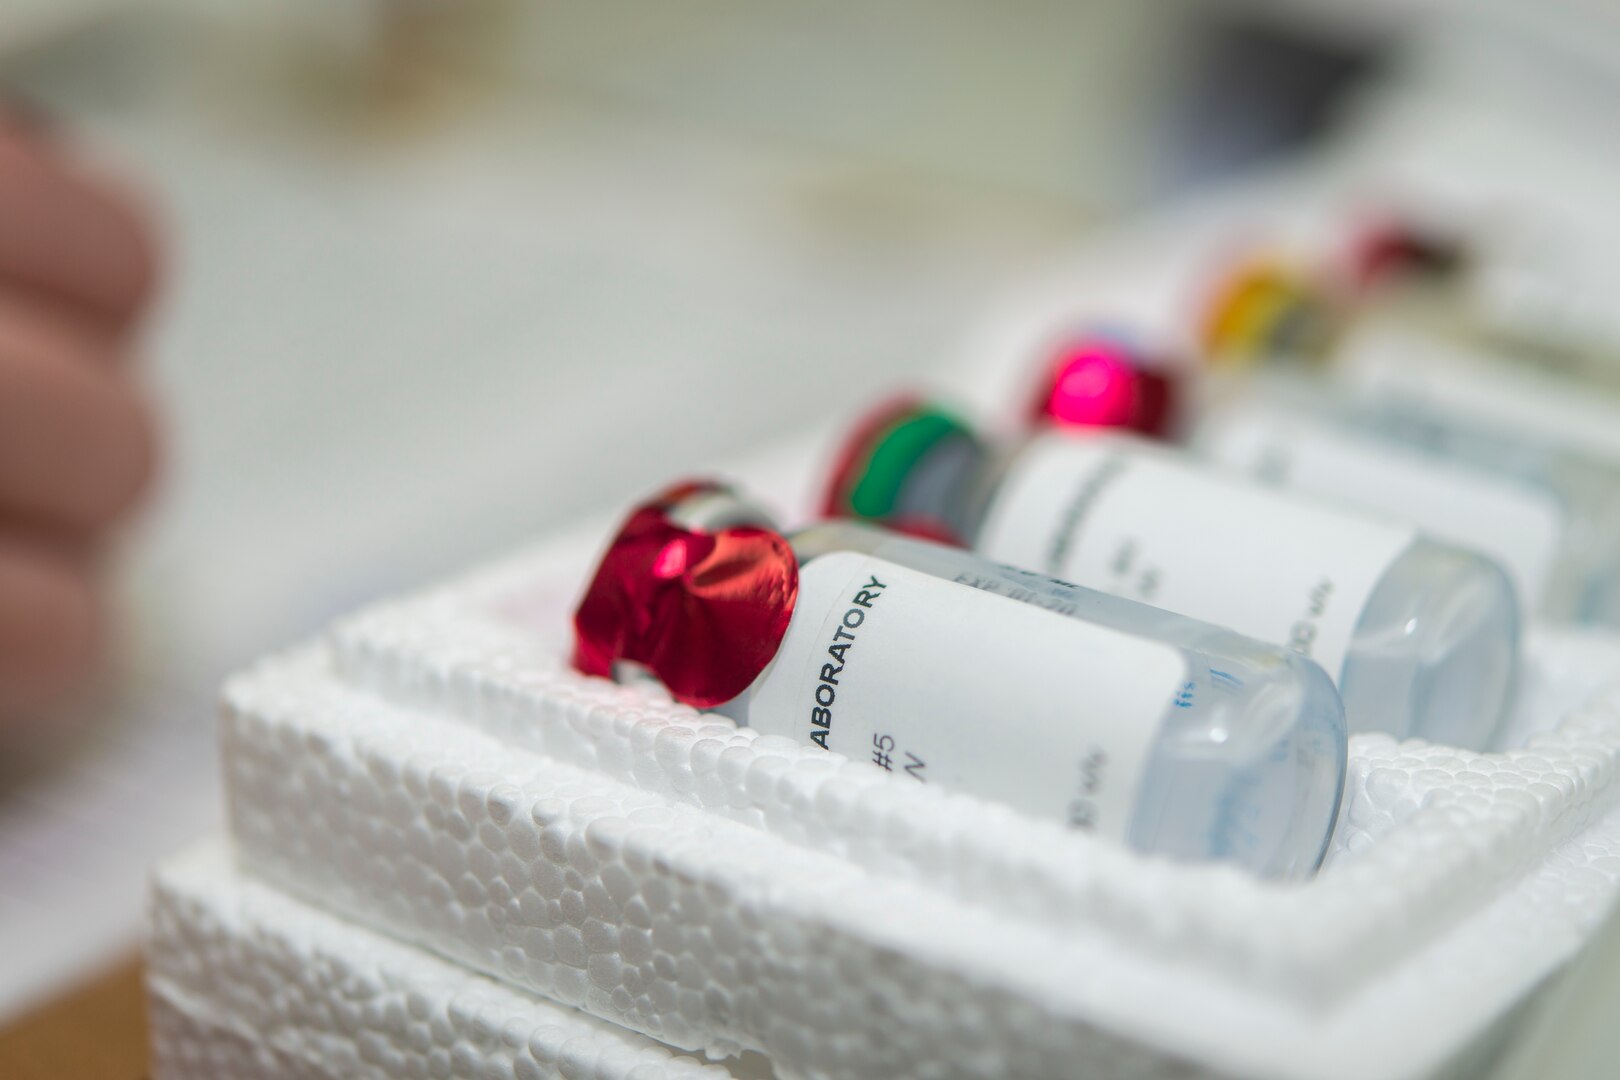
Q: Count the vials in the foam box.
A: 5